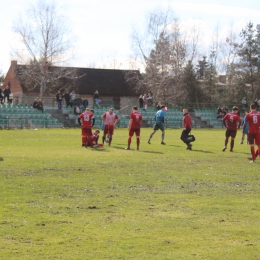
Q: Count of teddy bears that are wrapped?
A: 0